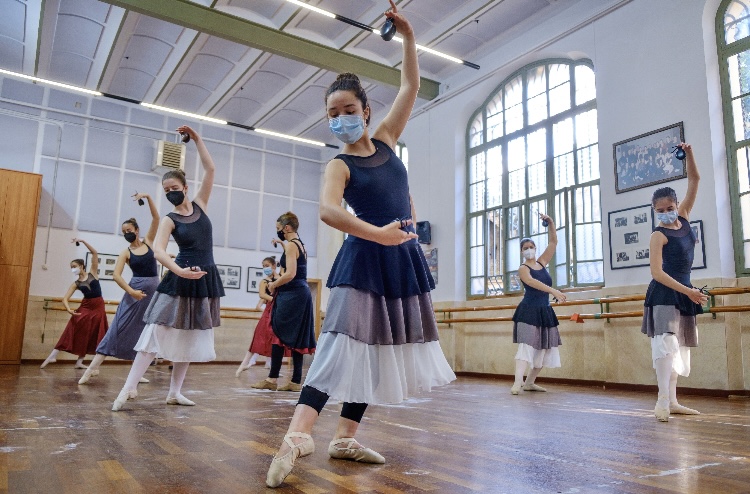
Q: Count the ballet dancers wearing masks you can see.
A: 8